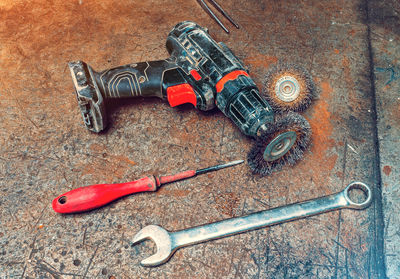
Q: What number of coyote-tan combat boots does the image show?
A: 0